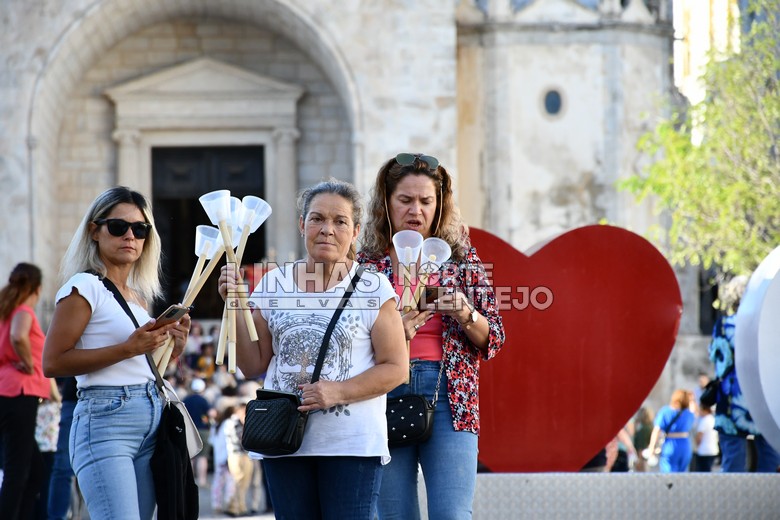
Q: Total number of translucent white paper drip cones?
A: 7